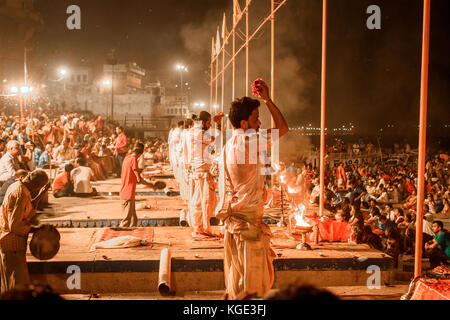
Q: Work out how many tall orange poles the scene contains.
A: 8